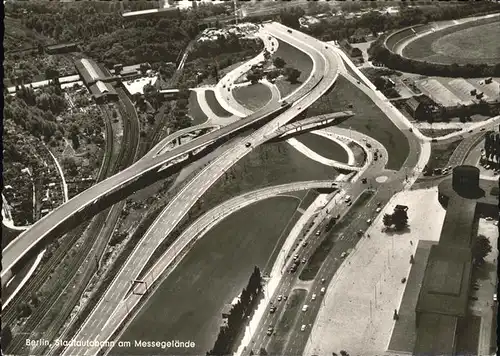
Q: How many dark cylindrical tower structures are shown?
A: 1